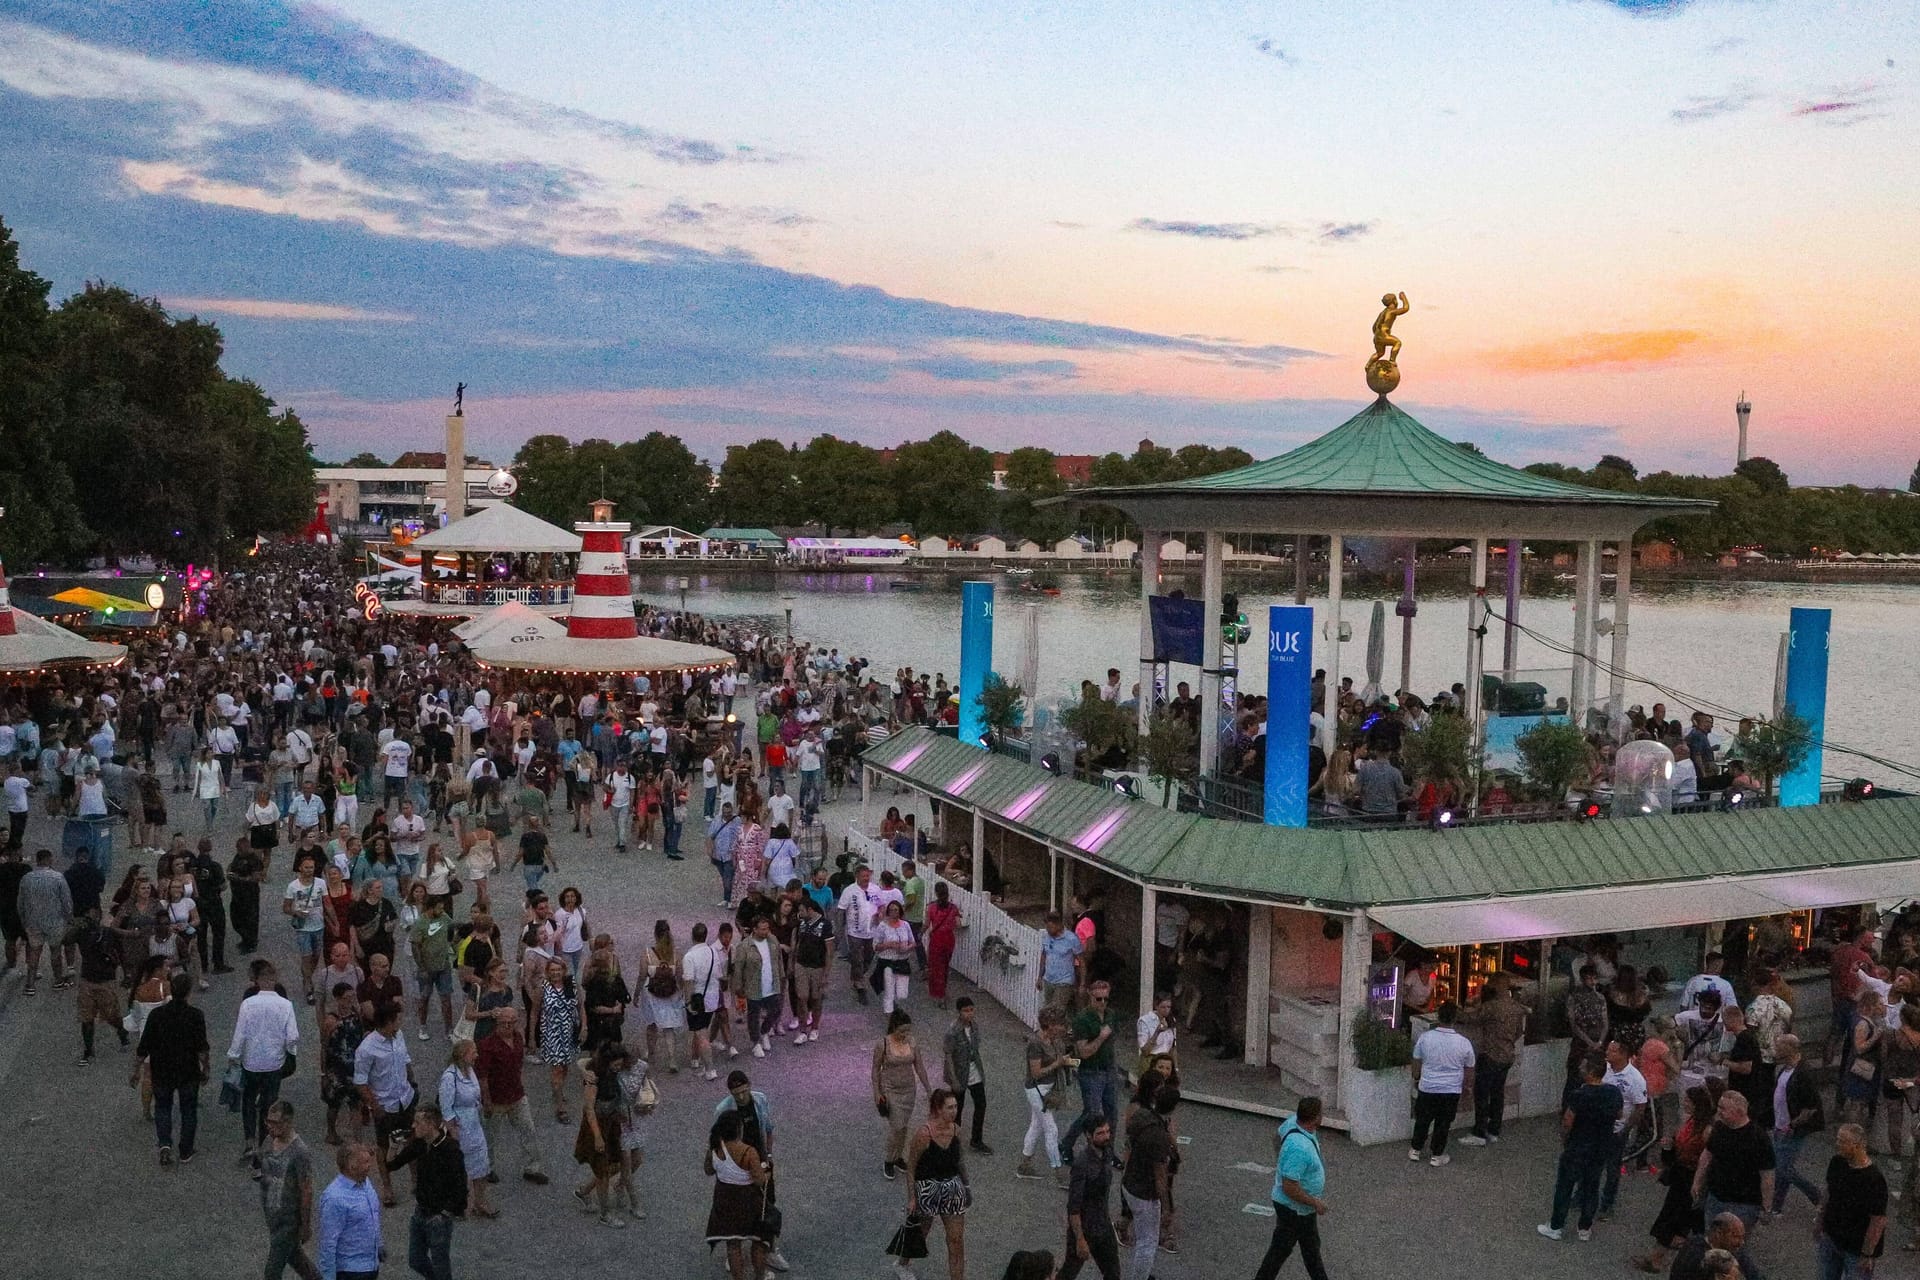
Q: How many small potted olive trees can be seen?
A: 6